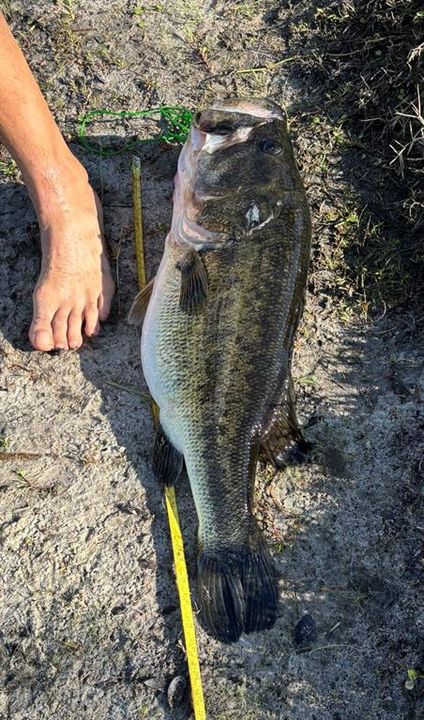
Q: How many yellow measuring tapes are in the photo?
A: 1